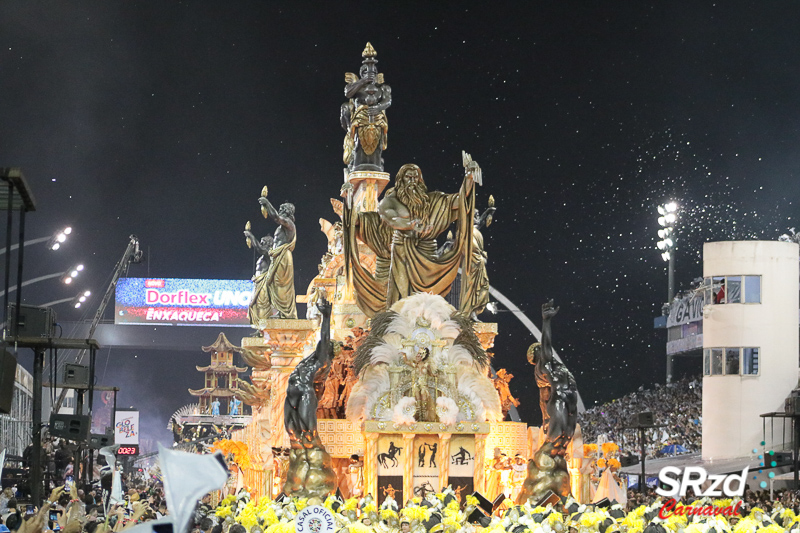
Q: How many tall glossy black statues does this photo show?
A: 2